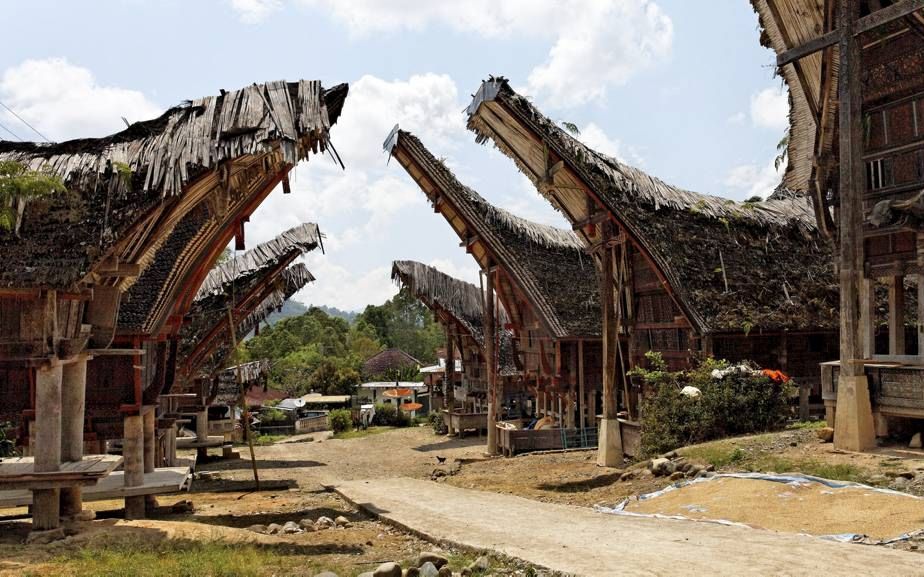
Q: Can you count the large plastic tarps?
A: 1